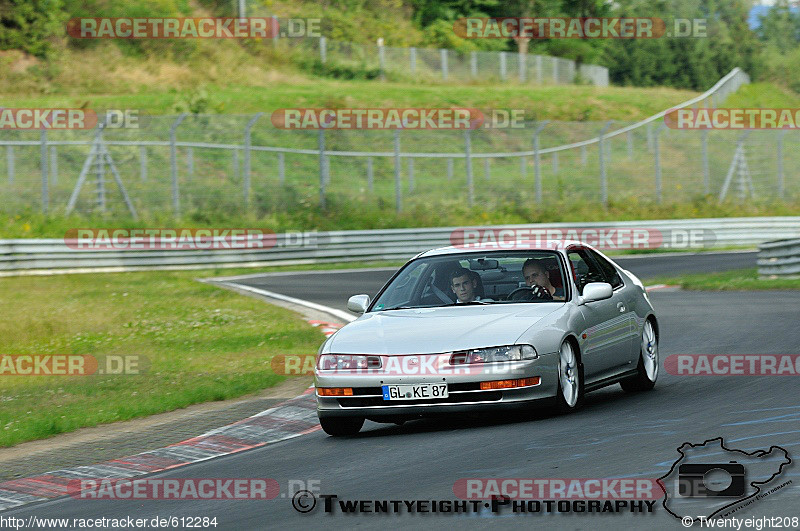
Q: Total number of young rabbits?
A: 0